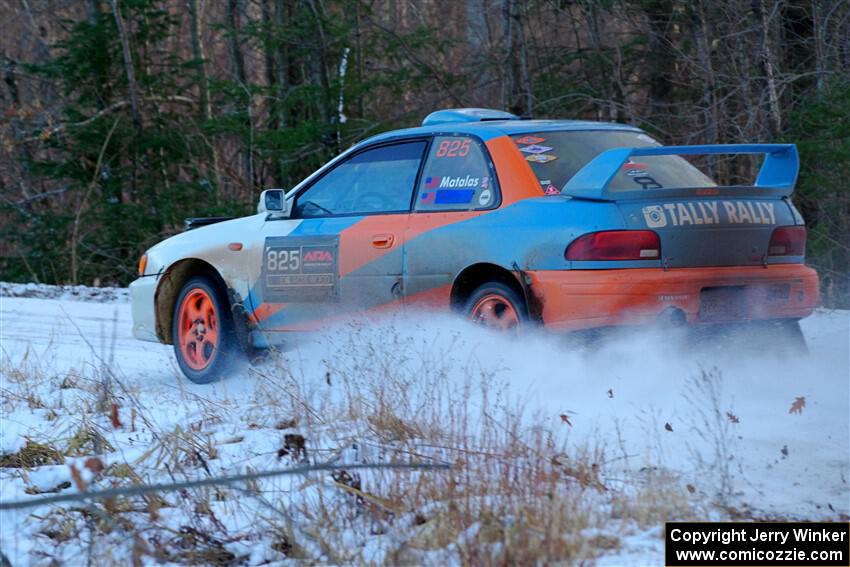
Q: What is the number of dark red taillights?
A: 2